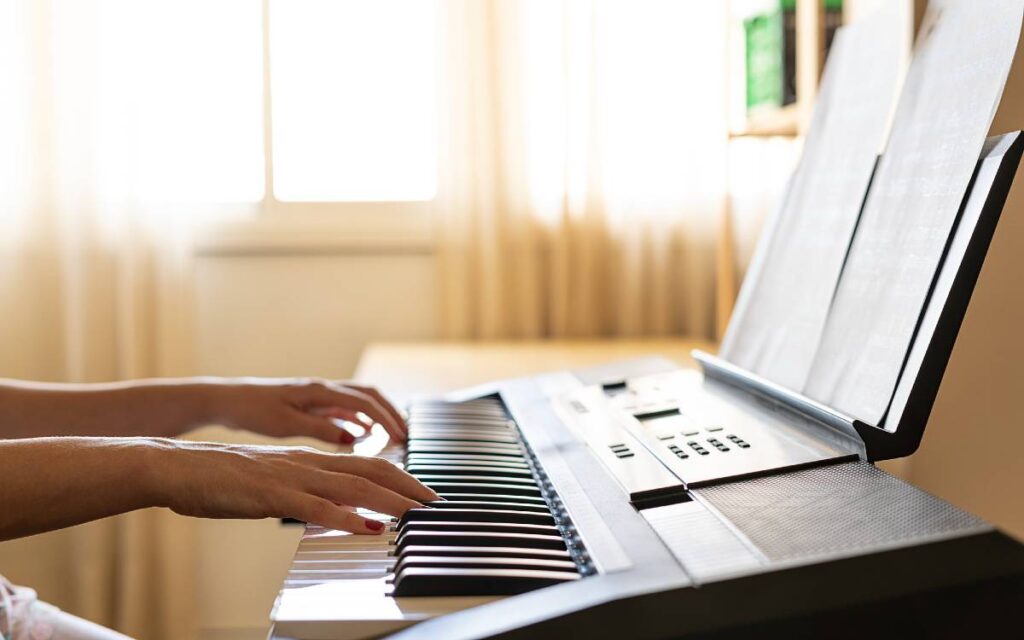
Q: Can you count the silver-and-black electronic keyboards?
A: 1